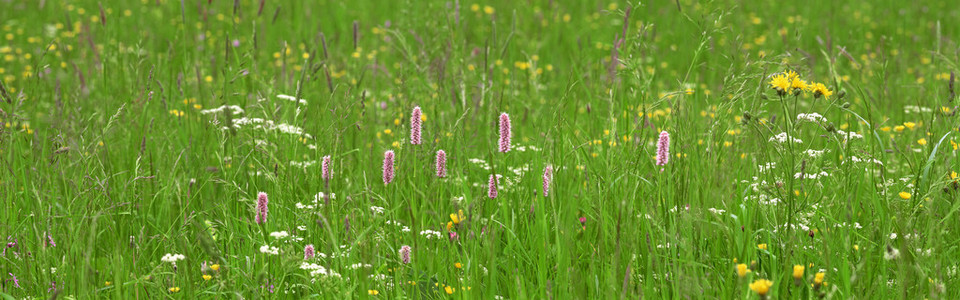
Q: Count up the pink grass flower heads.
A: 11